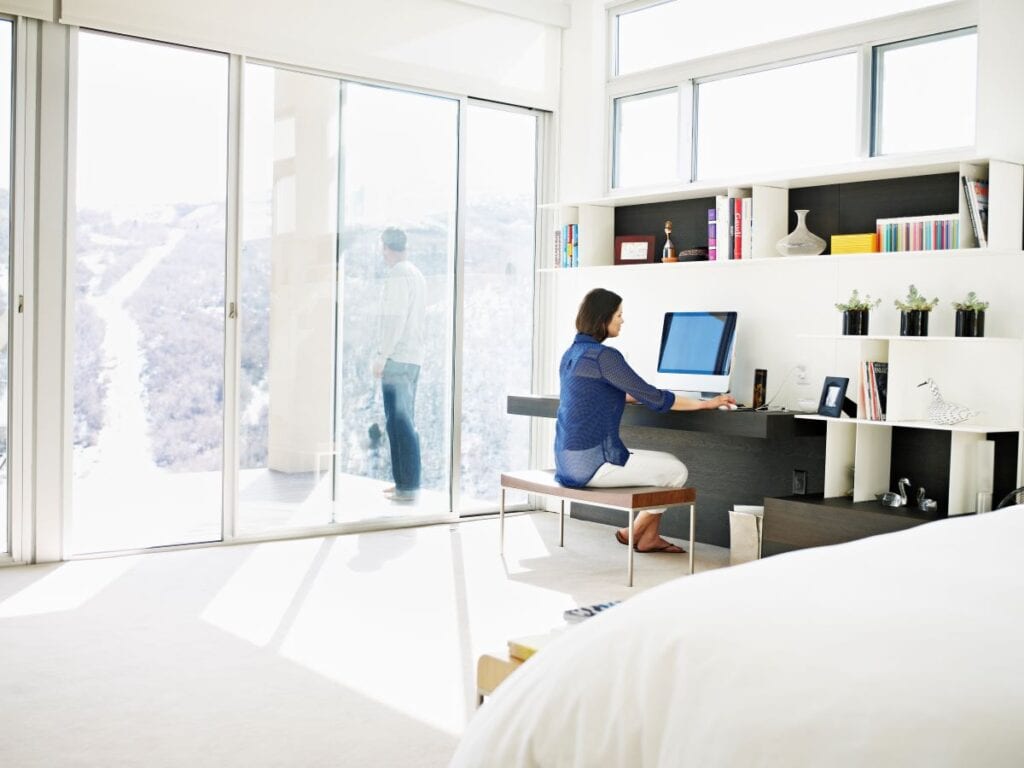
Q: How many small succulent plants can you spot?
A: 3